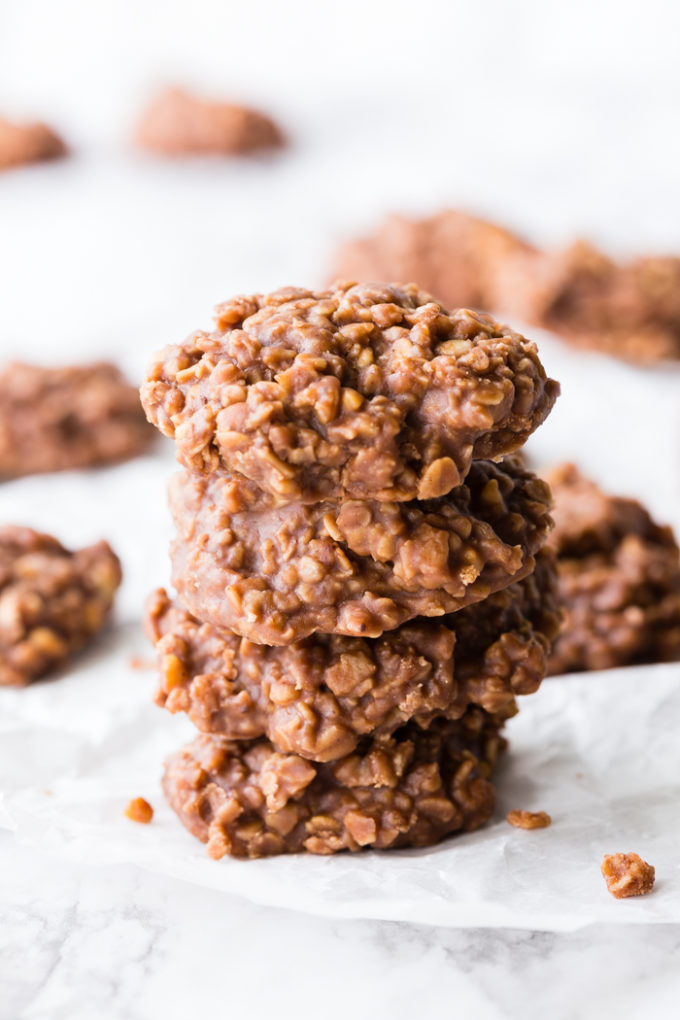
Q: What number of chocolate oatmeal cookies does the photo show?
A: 11